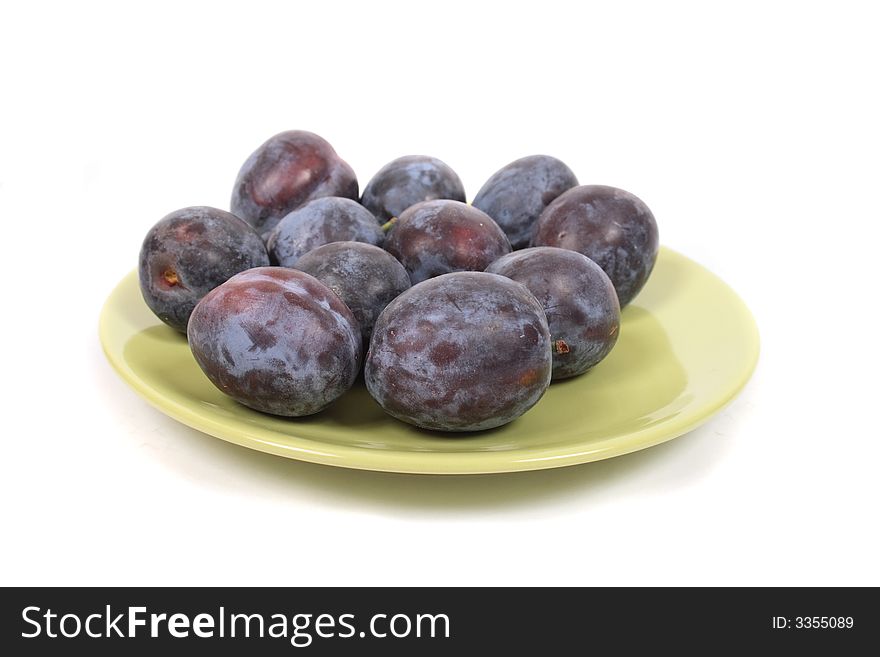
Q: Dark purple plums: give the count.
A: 11